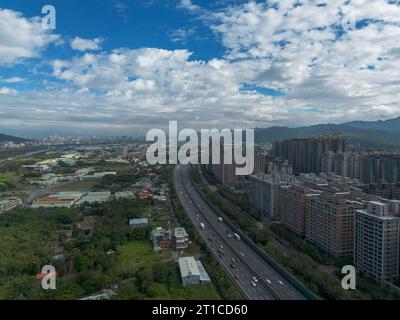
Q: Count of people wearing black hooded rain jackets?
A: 0